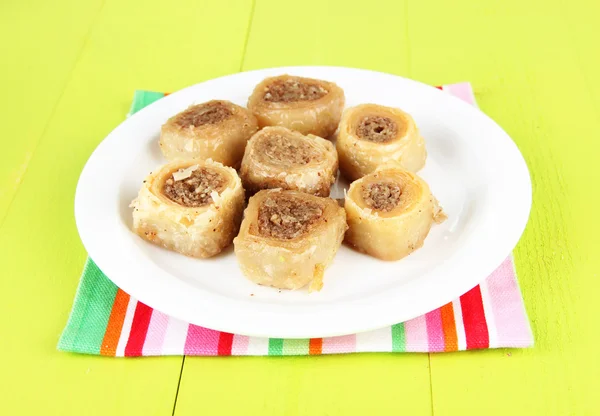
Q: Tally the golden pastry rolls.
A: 7